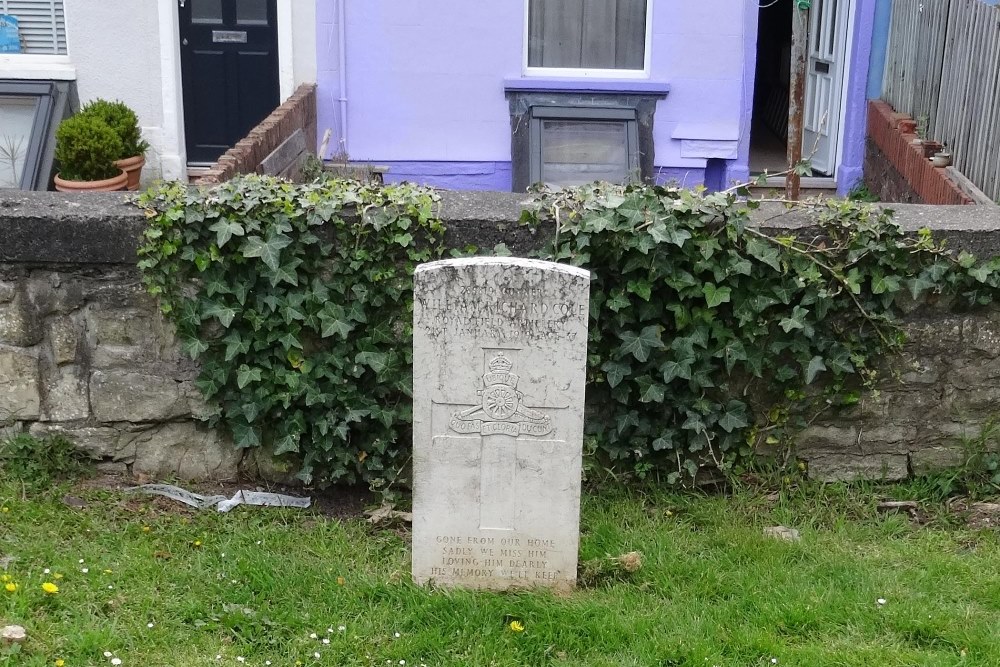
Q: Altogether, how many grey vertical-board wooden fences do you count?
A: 1